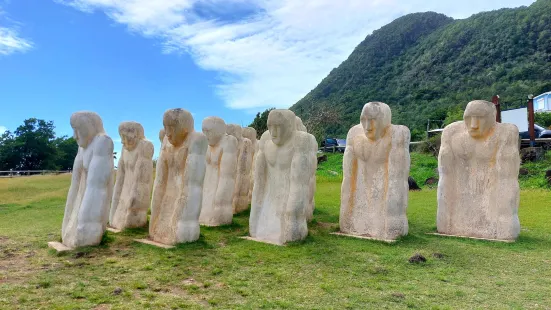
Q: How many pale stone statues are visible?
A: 11